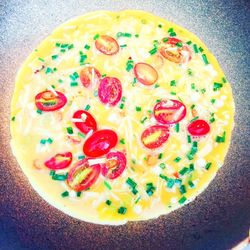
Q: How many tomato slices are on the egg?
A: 14